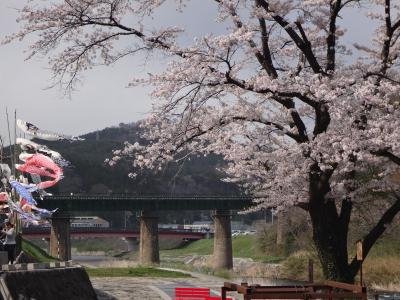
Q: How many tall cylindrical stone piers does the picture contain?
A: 3